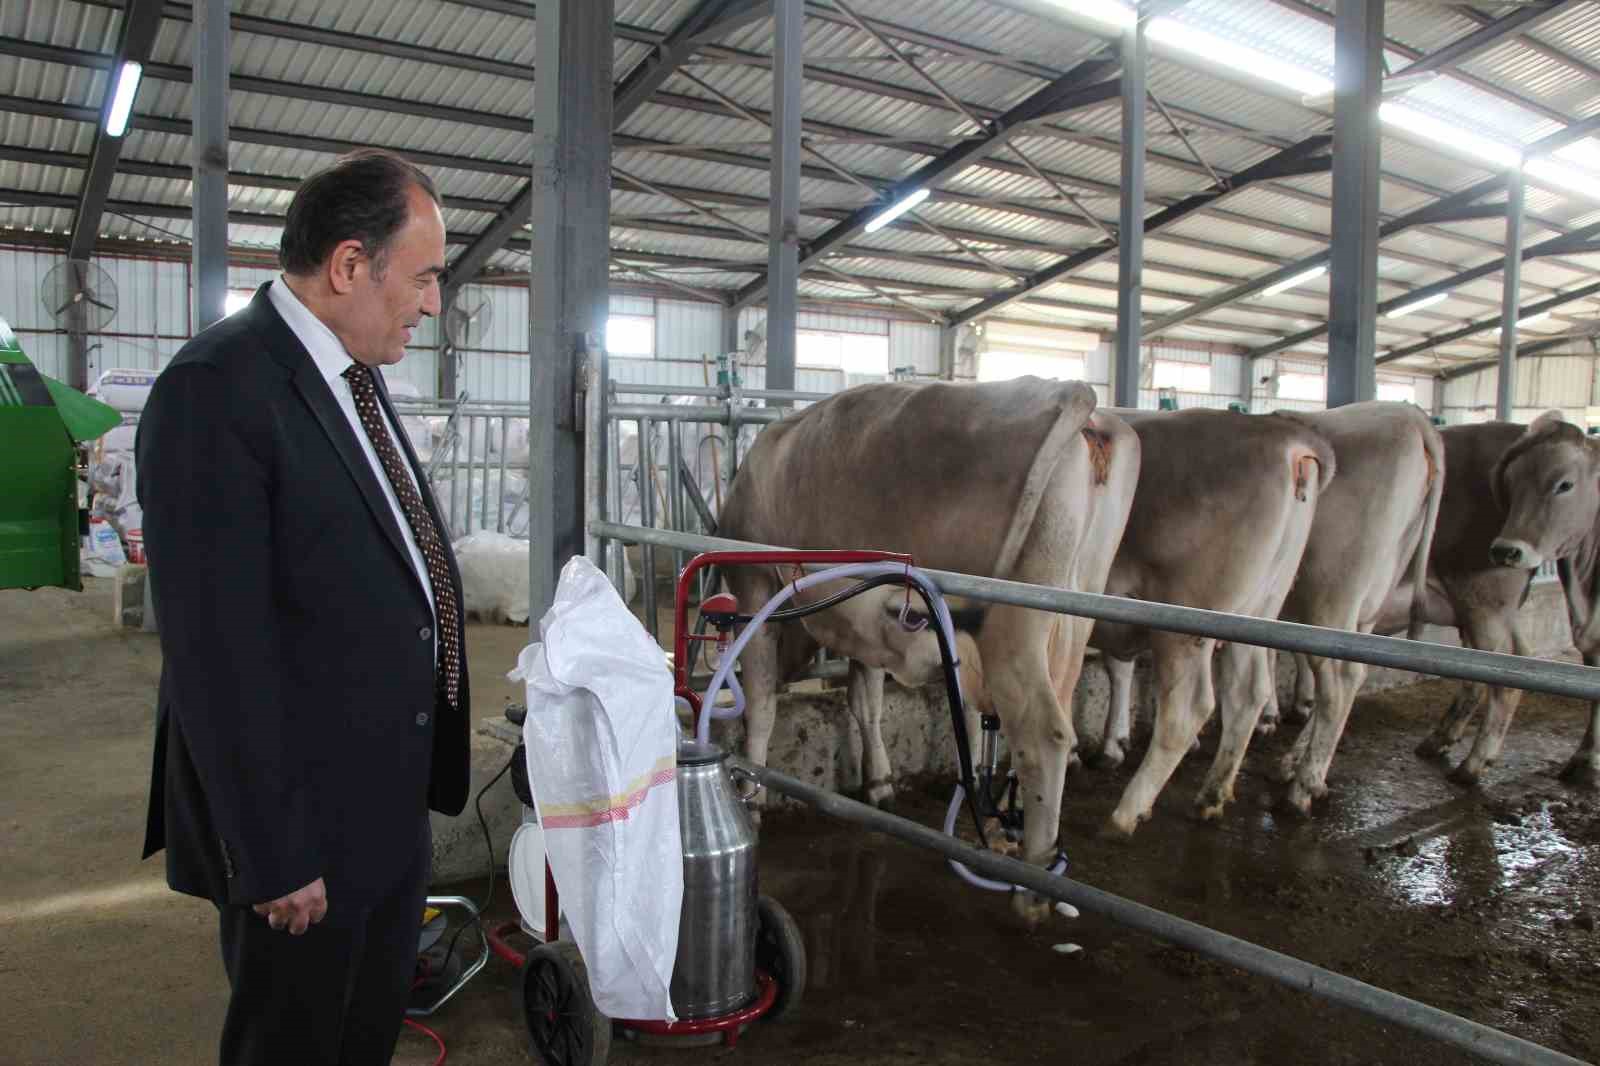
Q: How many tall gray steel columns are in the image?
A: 6